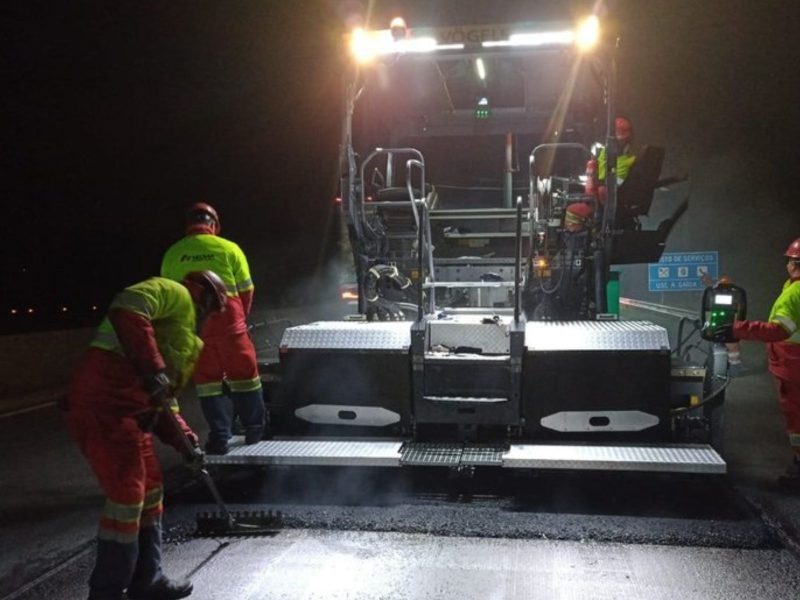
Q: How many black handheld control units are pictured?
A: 1